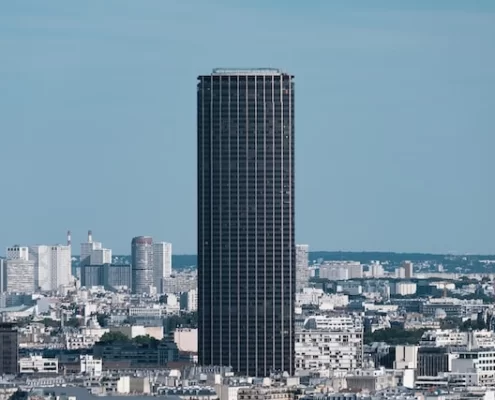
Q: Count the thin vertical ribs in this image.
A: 11